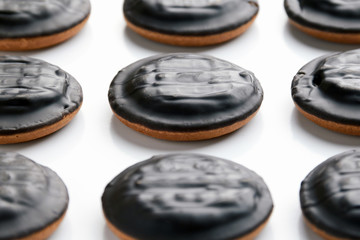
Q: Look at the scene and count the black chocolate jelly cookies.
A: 9